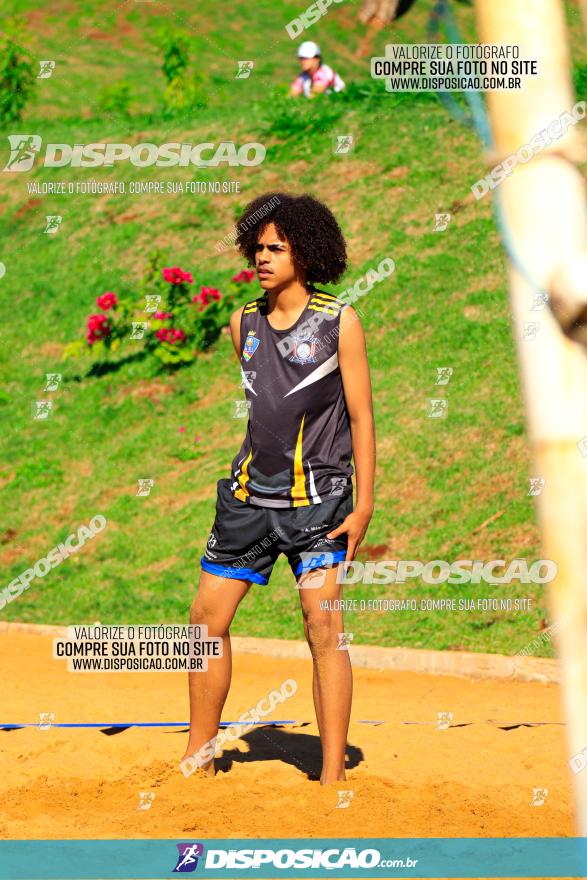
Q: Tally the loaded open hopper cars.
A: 0